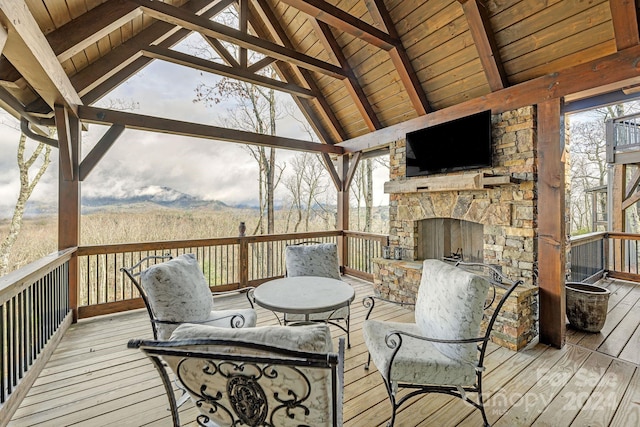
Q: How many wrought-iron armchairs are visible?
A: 4